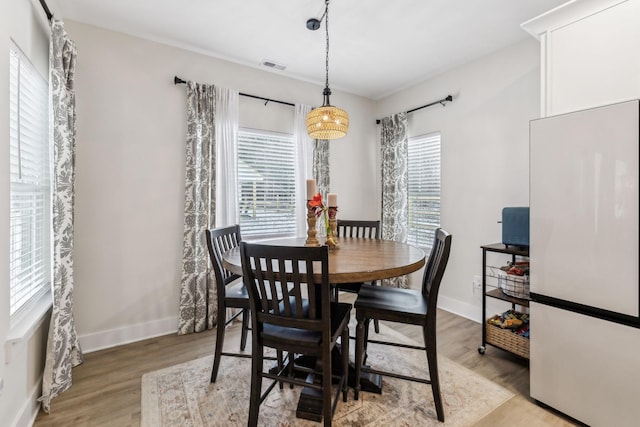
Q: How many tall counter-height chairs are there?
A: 4